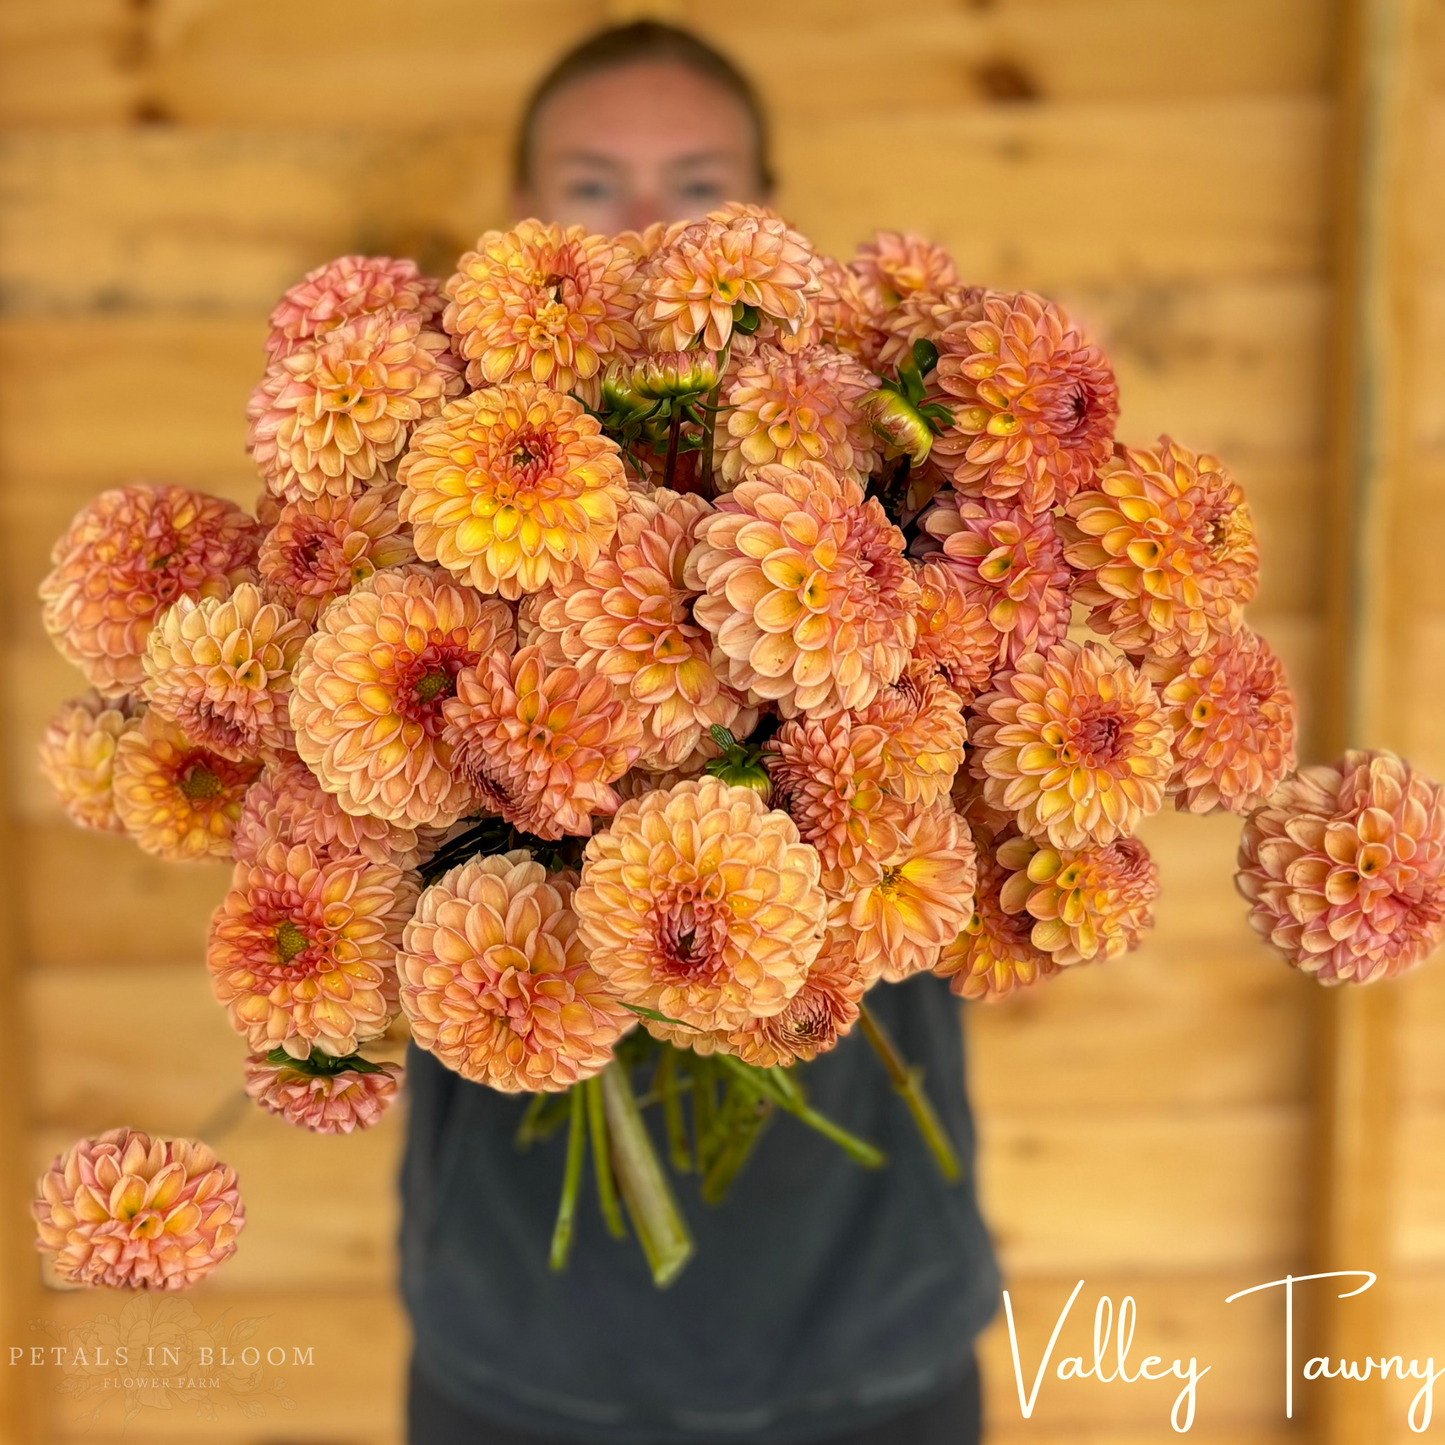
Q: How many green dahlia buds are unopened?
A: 4